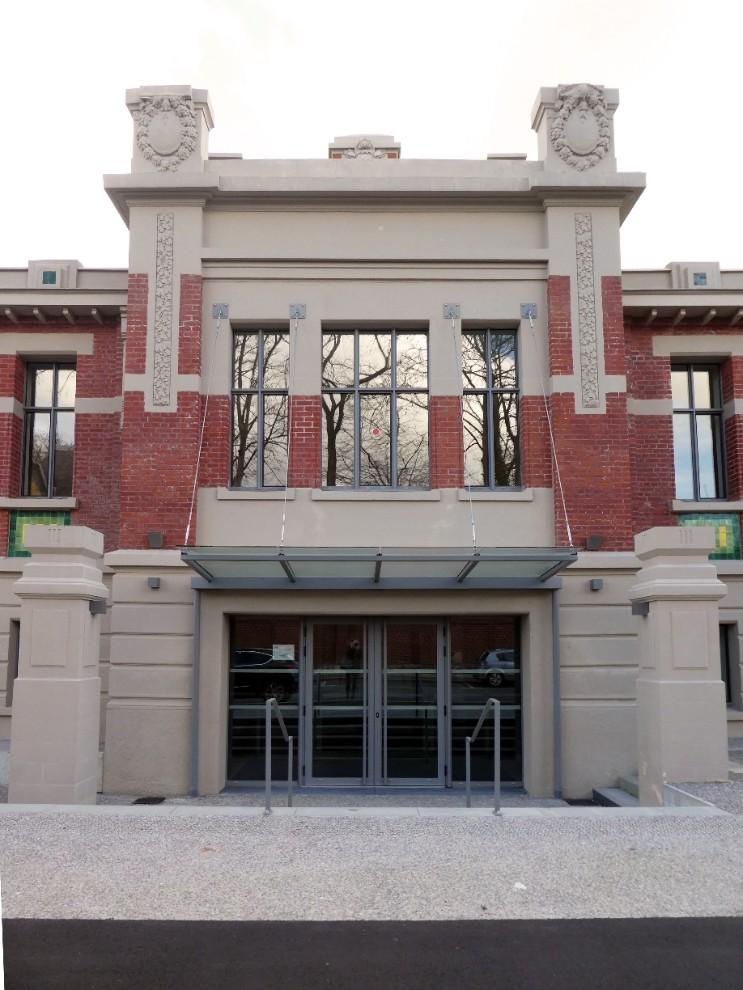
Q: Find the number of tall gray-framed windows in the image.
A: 5